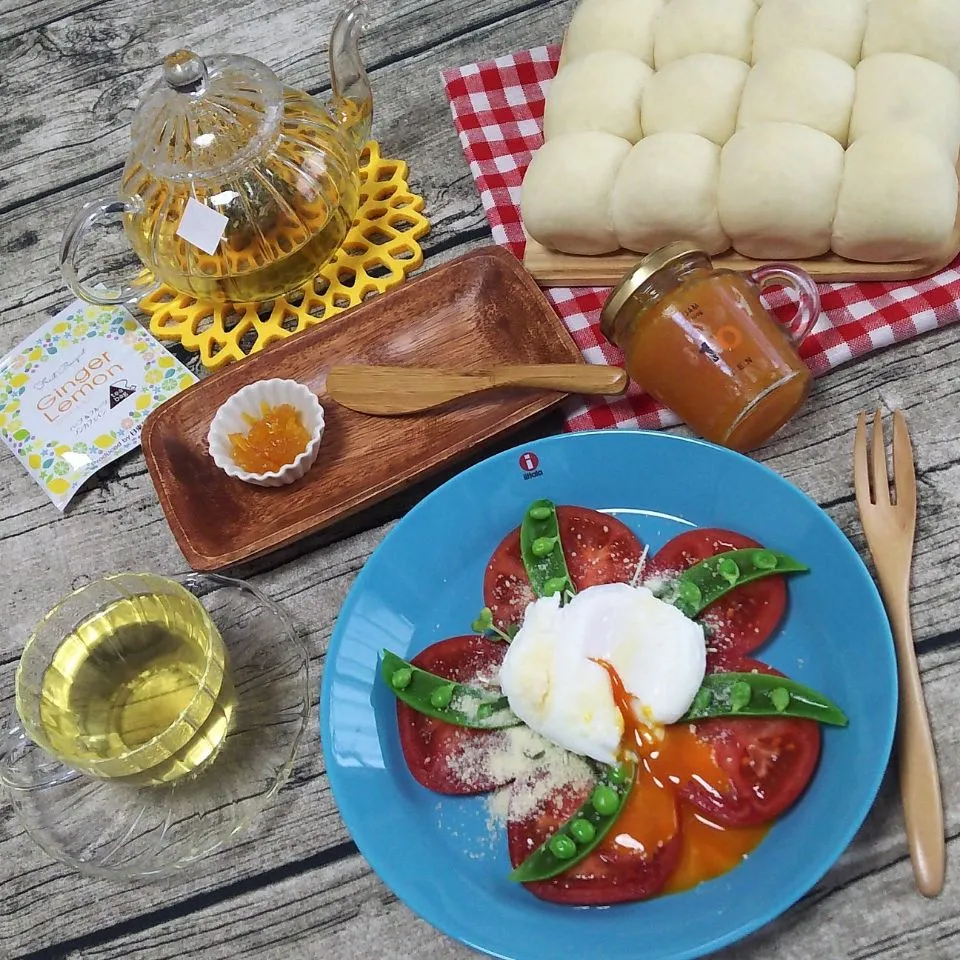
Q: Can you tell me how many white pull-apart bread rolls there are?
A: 12